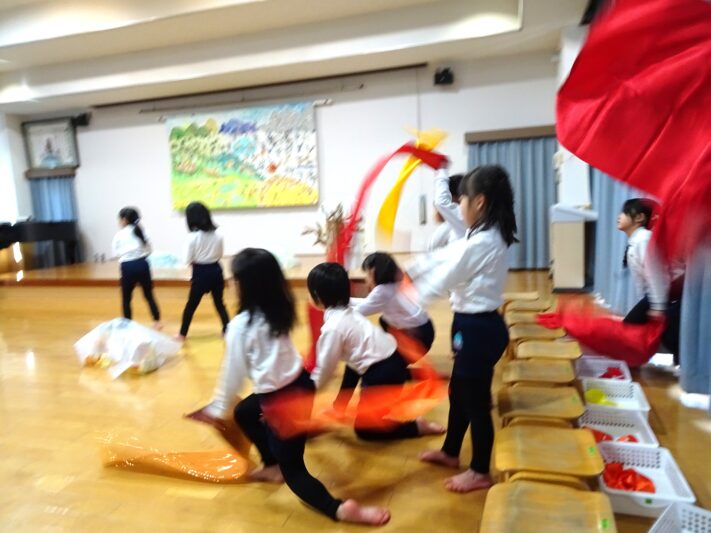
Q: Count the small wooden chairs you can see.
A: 9